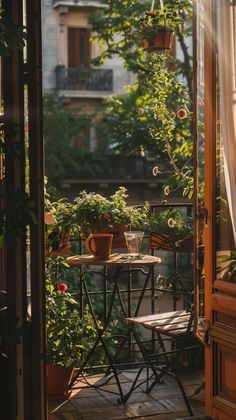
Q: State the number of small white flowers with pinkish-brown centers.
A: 4